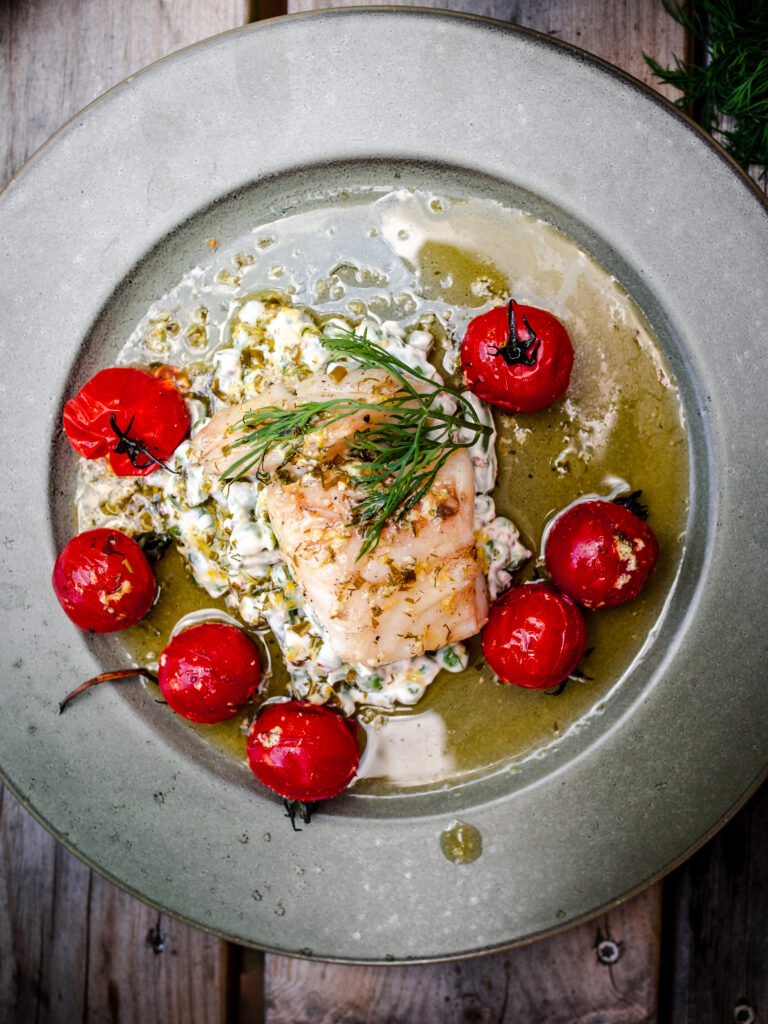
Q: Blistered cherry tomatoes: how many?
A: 7